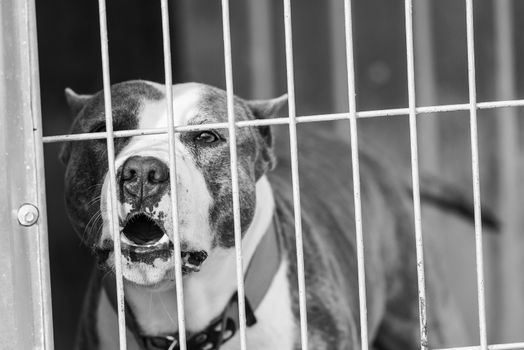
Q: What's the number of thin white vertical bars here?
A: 7